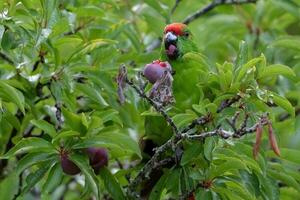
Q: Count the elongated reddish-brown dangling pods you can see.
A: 2